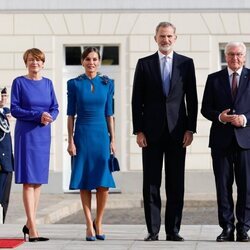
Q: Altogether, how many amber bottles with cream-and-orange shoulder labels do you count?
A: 0